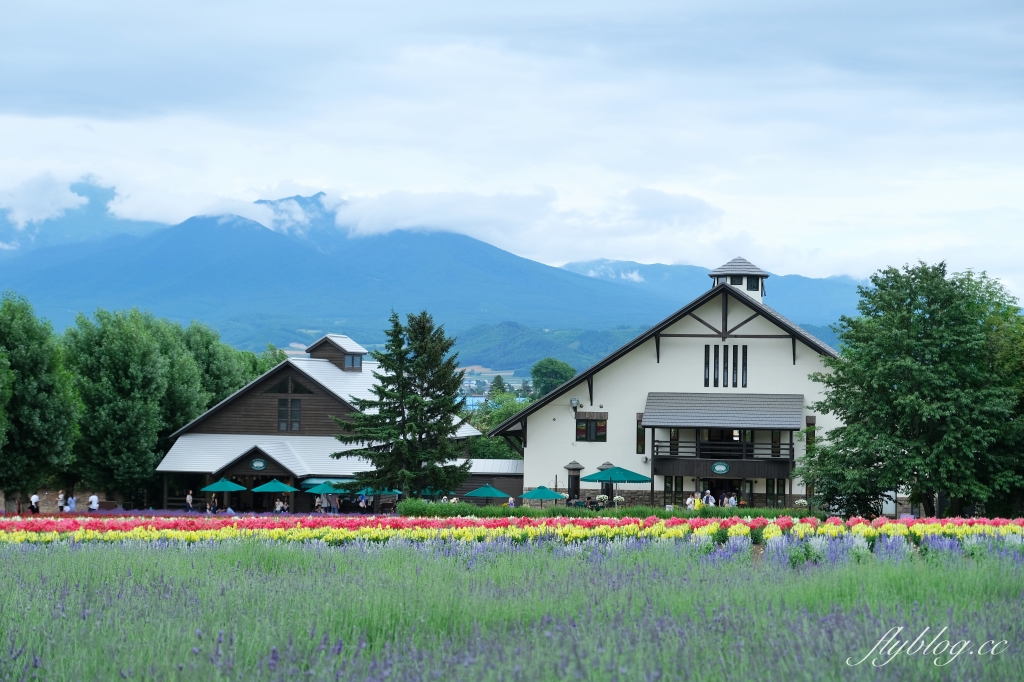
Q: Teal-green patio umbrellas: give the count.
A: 8